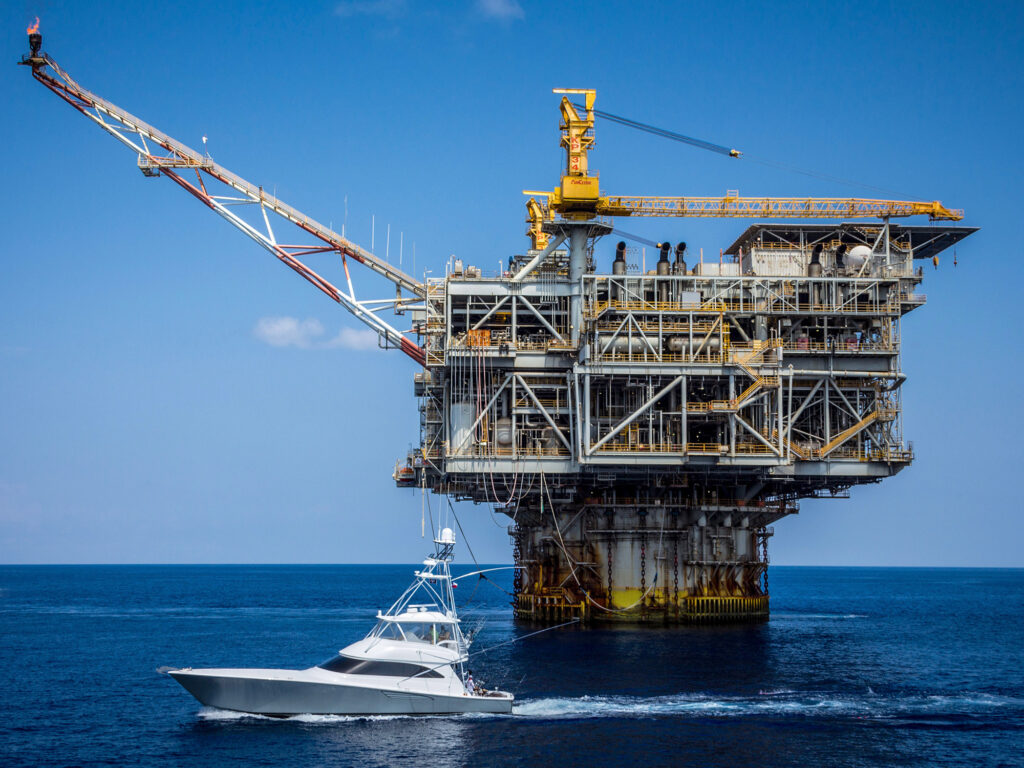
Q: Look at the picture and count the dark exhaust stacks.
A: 5